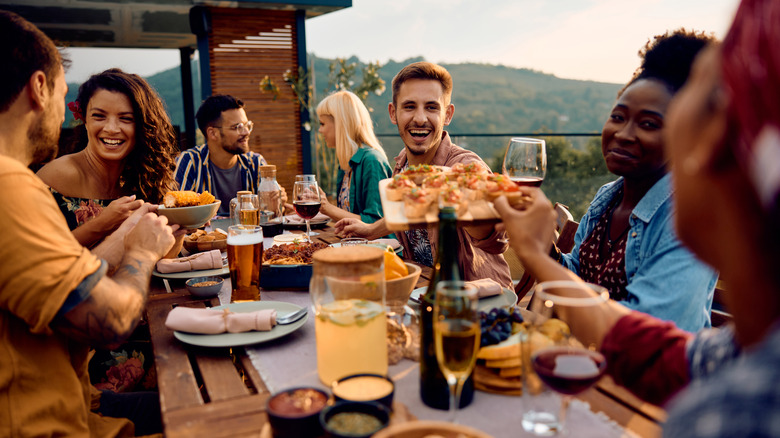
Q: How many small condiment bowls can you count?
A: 4